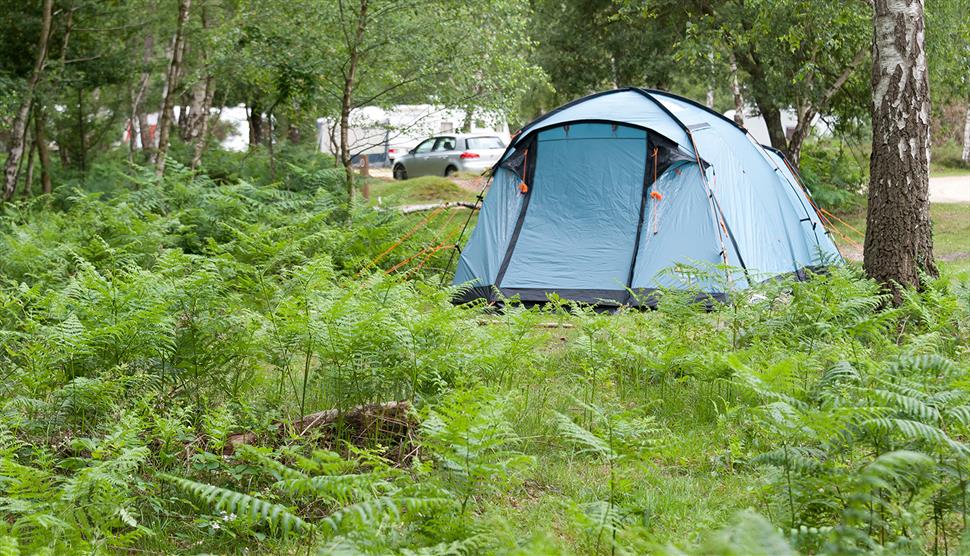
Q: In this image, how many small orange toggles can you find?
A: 2